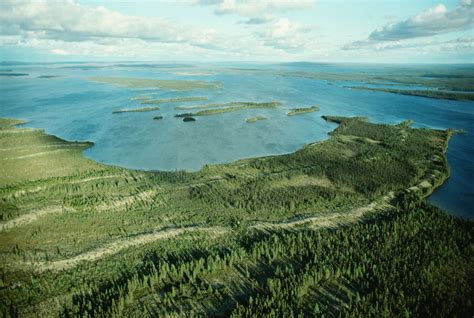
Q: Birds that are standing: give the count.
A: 0